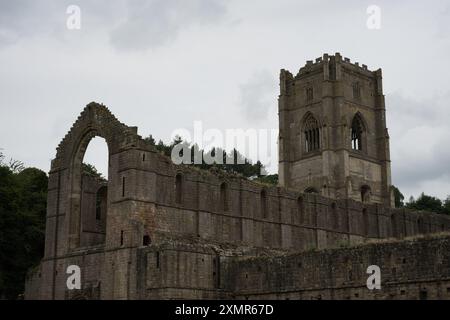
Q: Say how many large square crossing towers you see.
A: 1